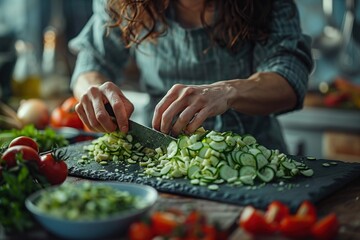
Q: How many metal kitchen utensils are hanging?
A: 2